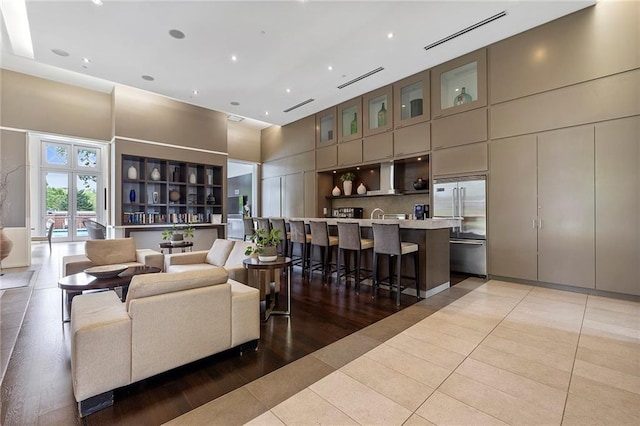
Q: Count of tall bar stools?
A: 7